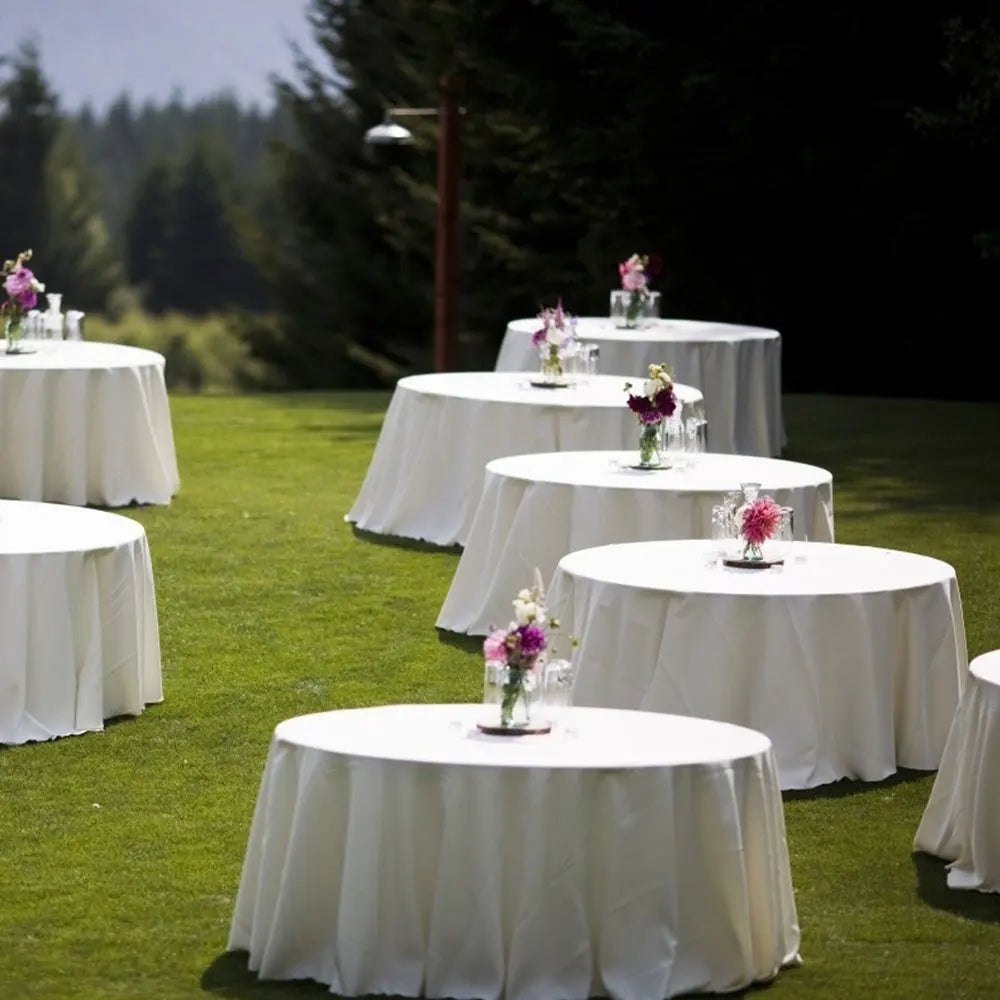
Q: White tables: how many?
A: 8